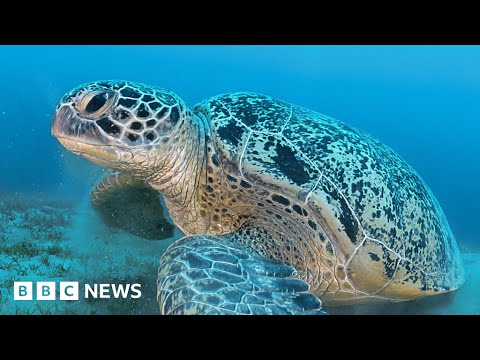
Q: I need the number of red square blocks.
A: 0